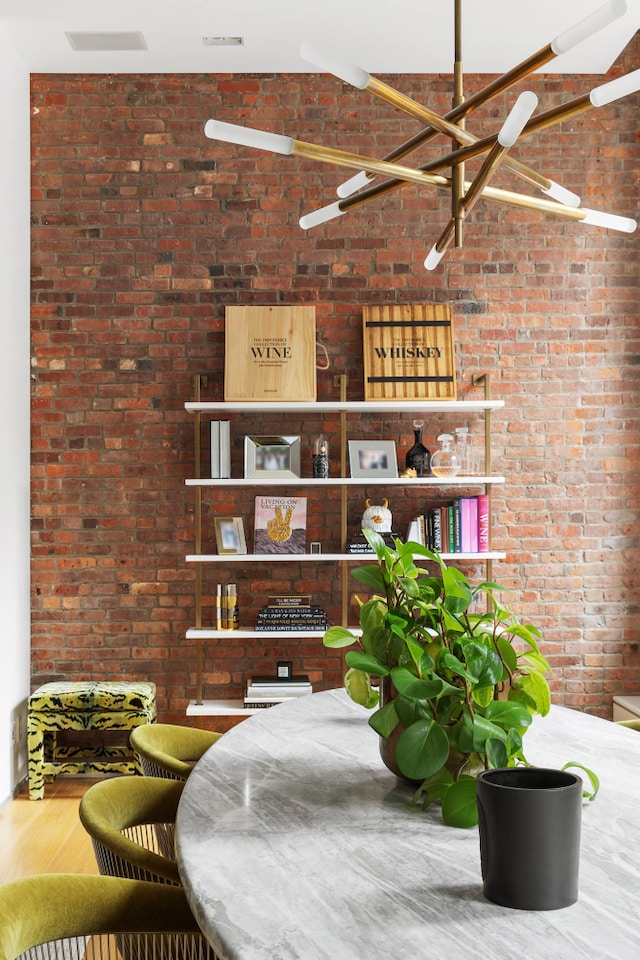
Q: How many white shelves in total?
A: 5